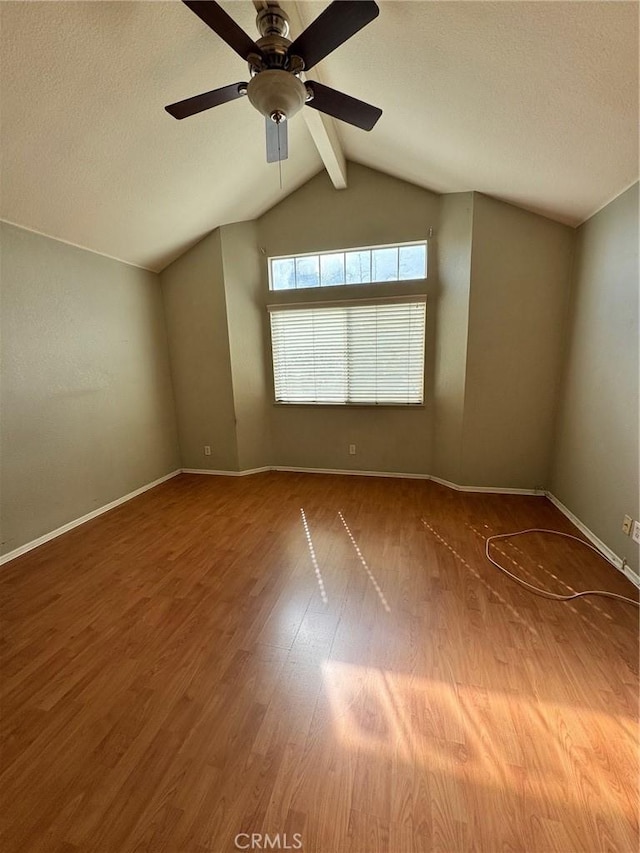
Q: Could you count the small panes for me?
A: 6